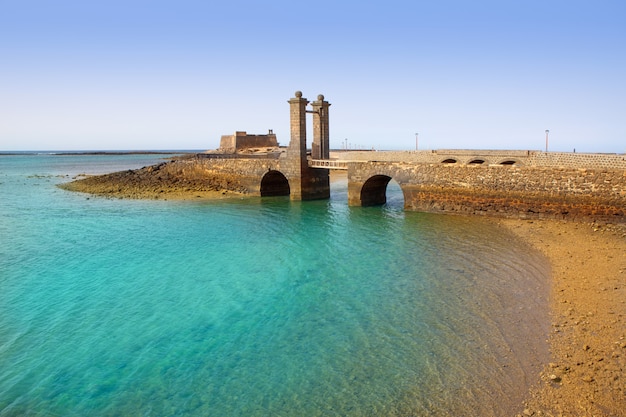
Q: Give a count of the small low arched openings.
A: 3